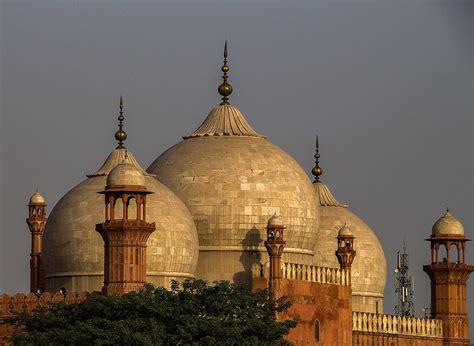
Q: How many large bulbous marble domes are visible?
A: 3